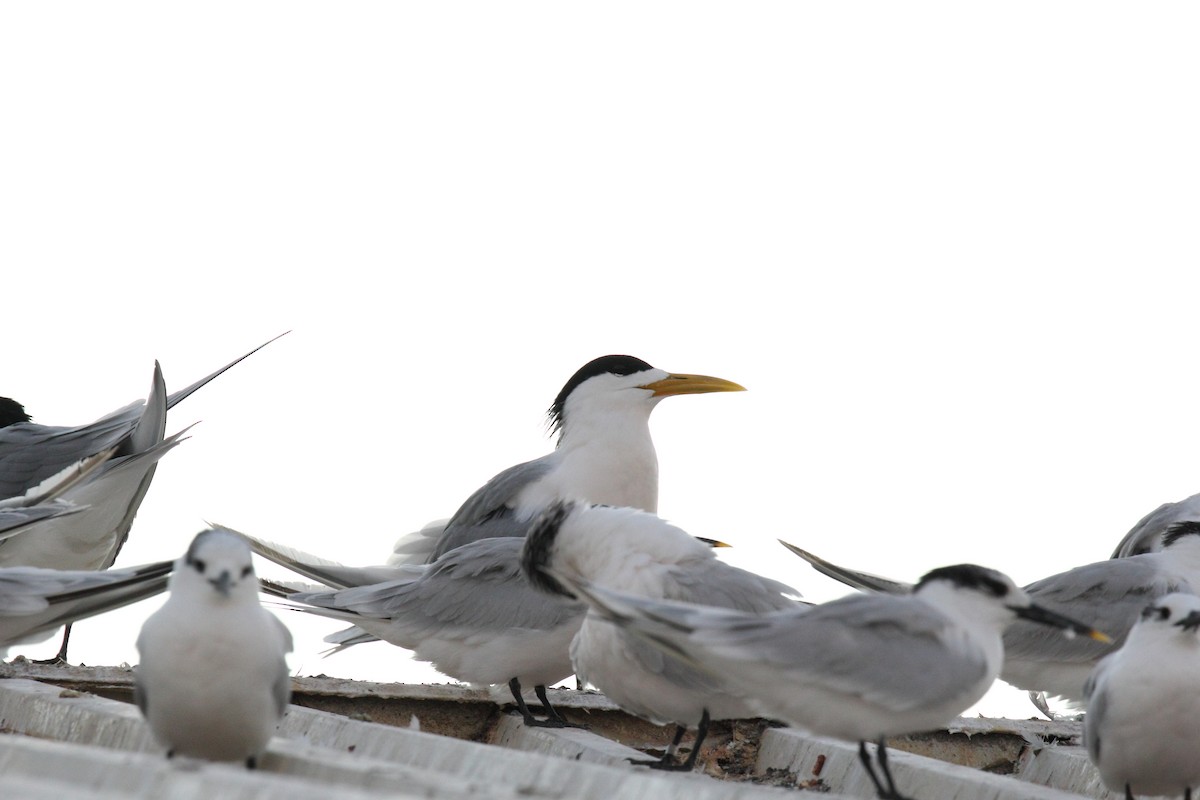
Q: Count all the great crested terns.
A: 1